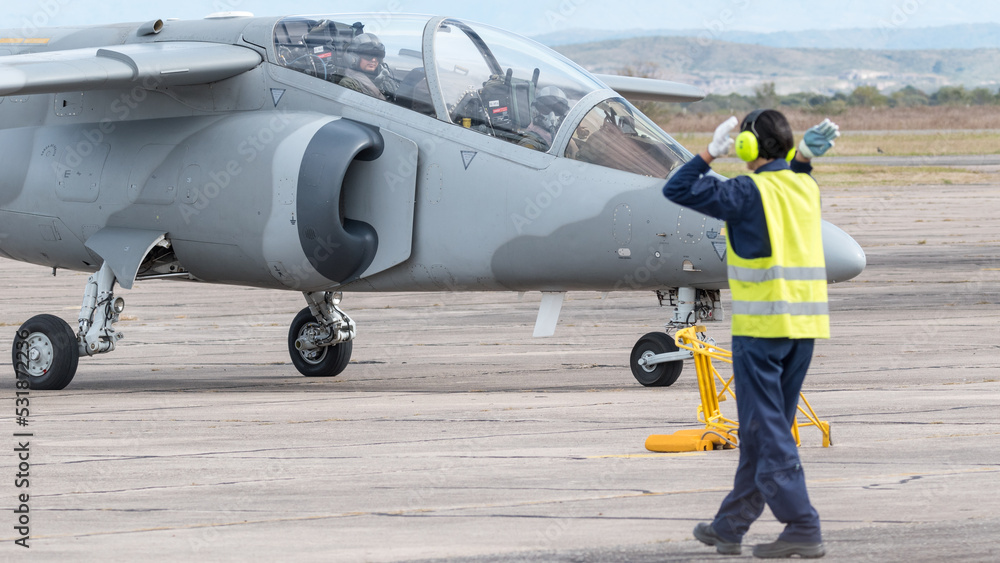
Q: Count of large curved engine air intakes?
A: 1